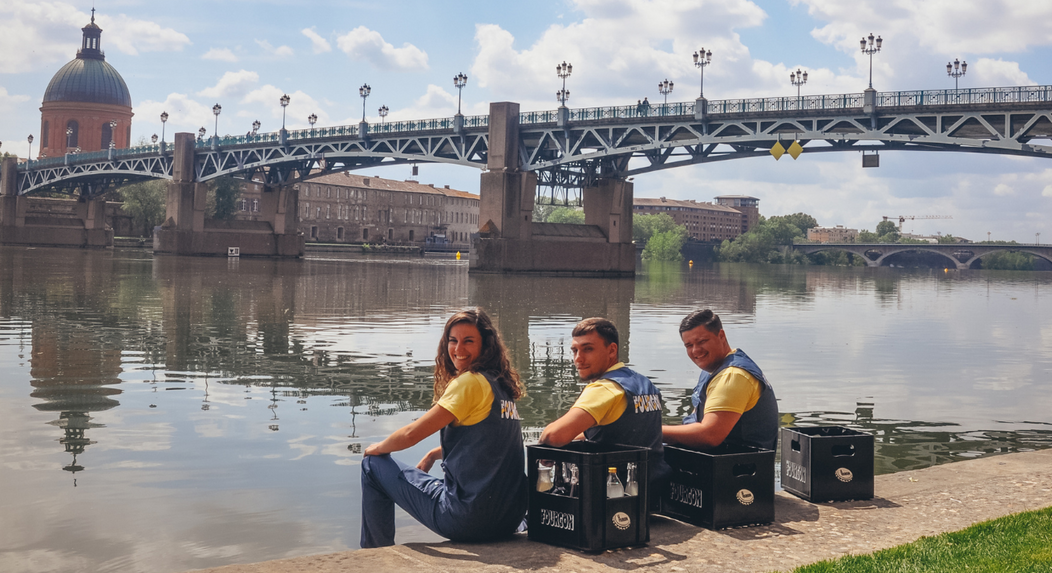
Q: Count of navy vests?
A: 3